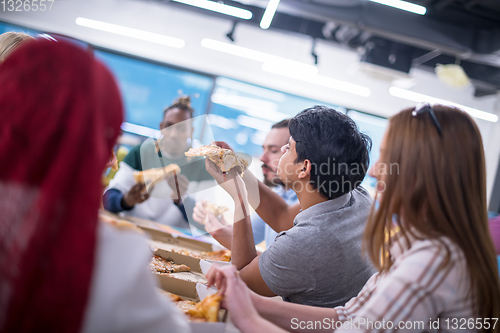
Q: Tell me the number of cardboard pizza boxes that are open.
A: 3